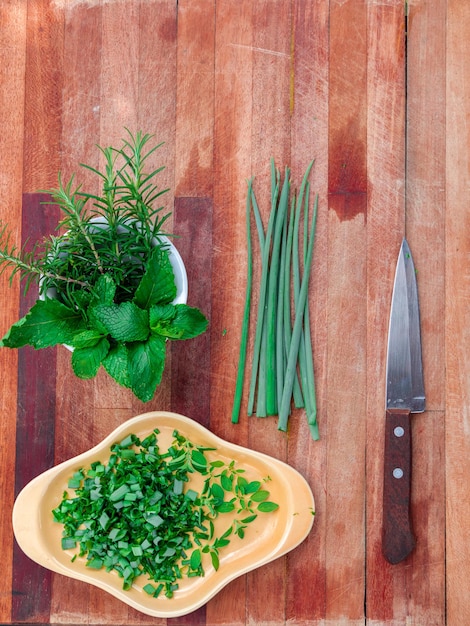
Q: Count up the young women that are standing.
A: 0